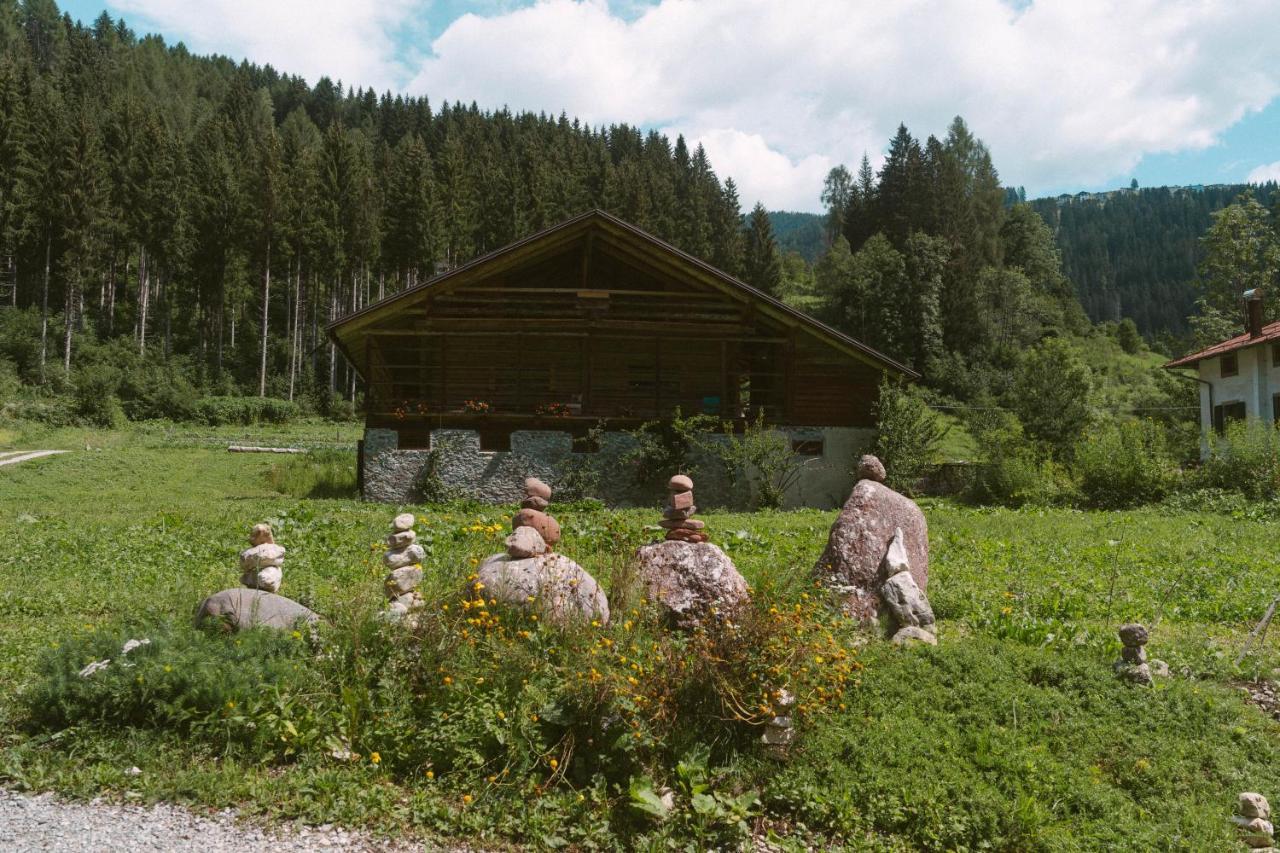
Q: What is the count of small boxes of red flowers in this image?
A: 3